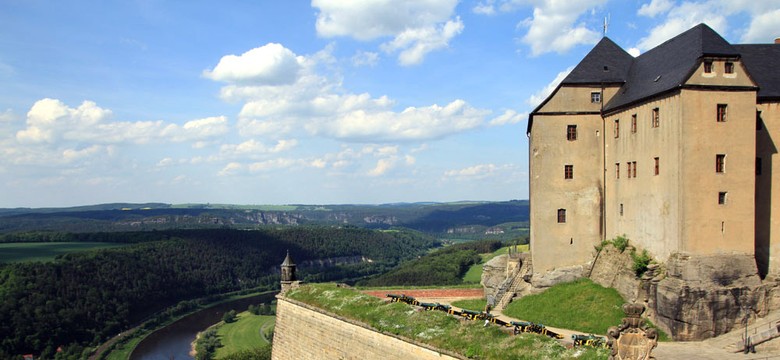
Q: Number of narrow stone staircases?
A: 1